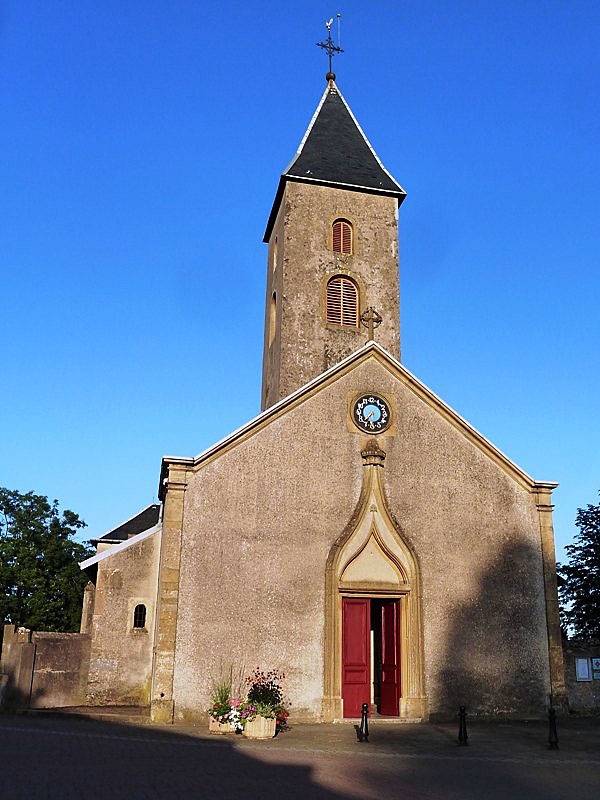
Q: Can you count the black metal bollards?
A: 3